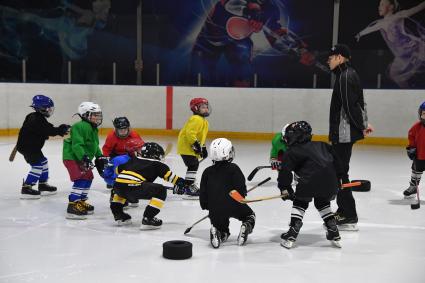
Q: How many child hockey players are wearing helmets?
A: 10